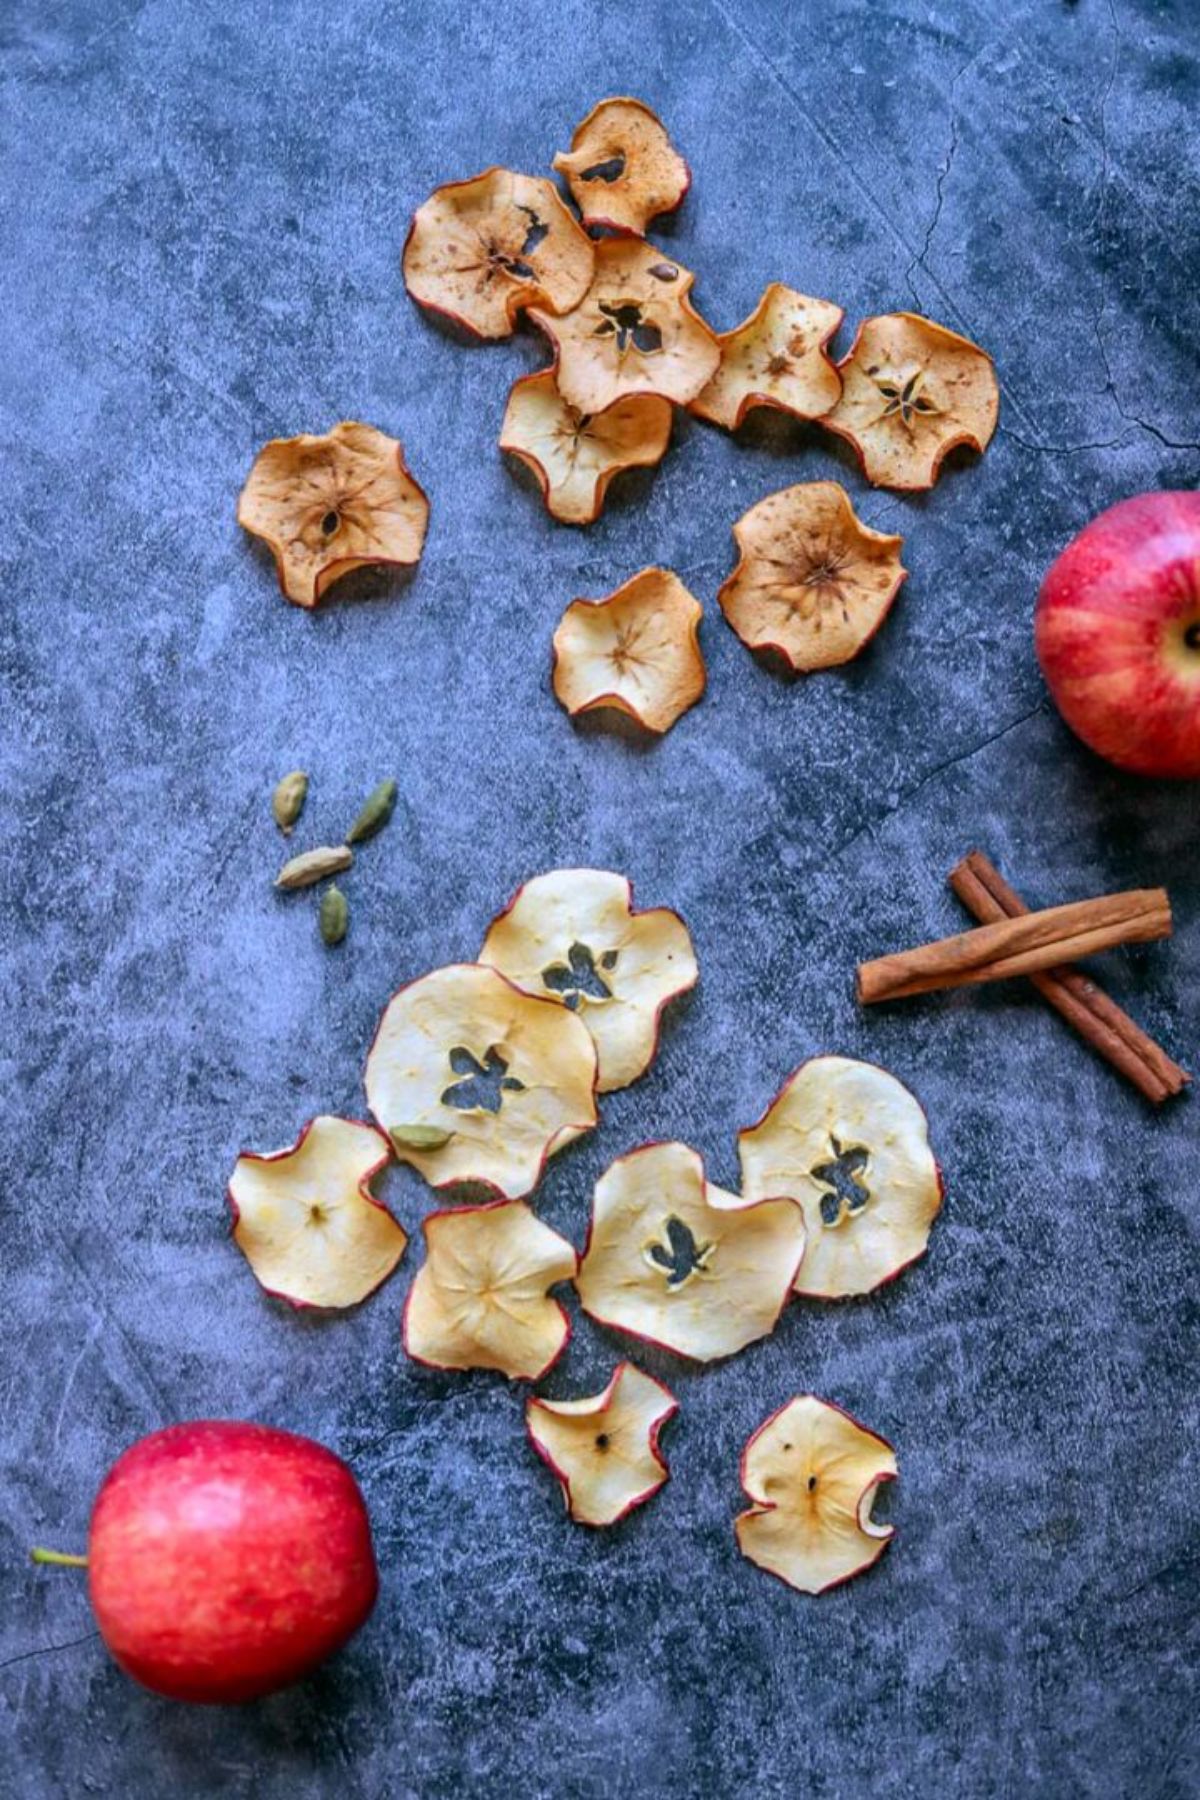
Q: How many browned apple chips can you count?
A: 9